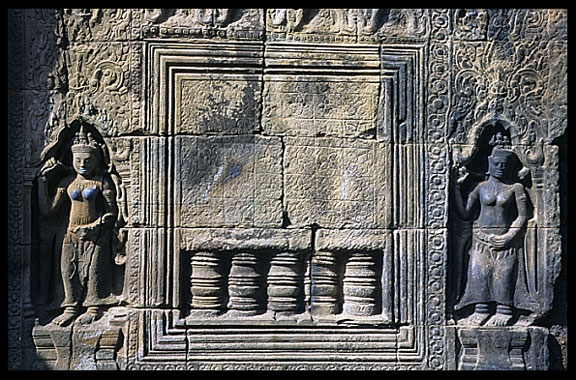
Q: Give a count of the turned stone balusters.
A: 5